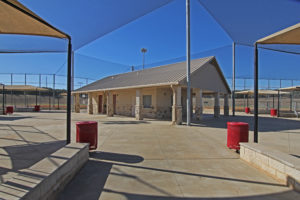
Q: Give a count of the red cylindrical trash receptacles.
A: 6